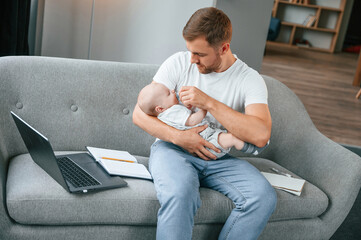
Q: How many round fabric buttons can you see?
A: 3